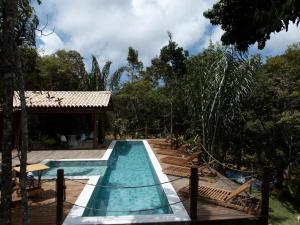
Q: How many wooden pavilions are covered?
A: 1